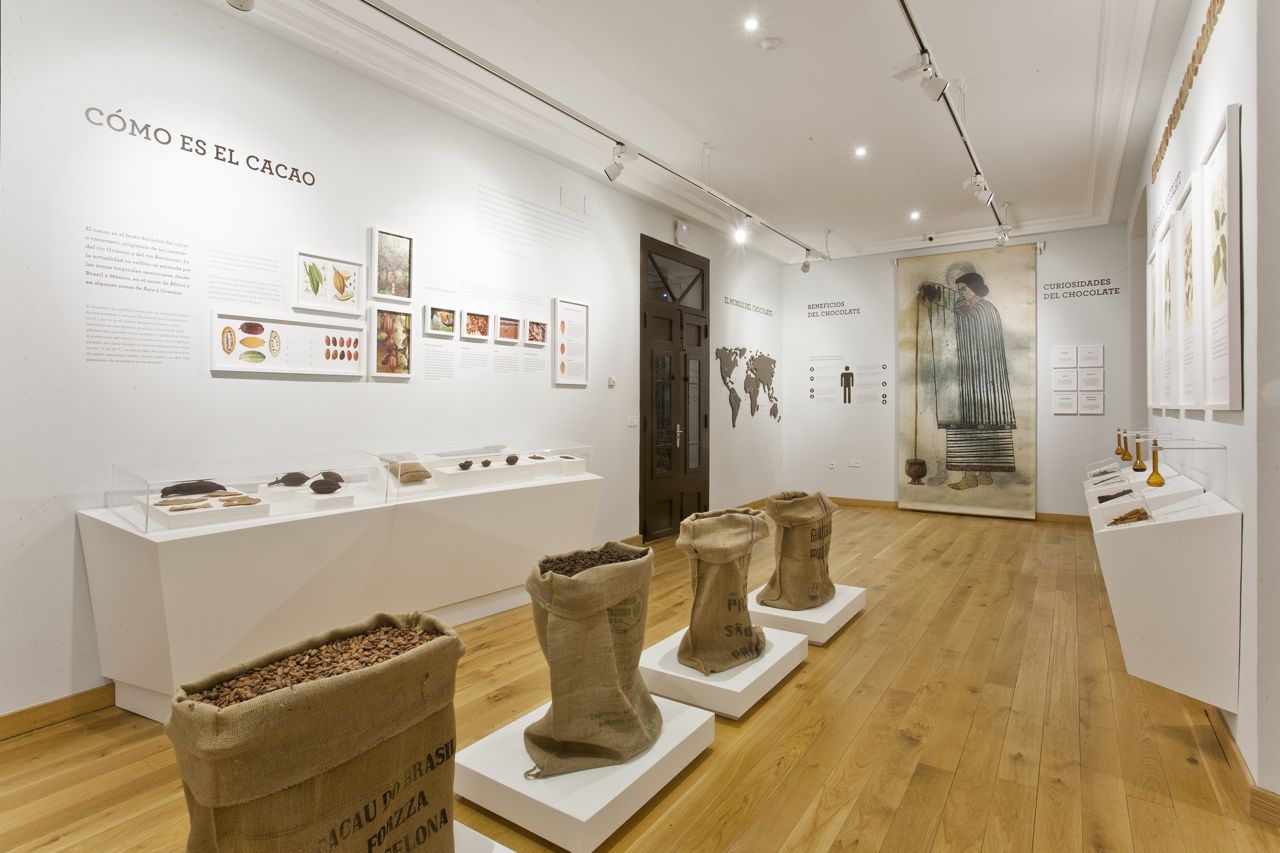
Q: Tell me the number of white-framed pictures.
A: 13